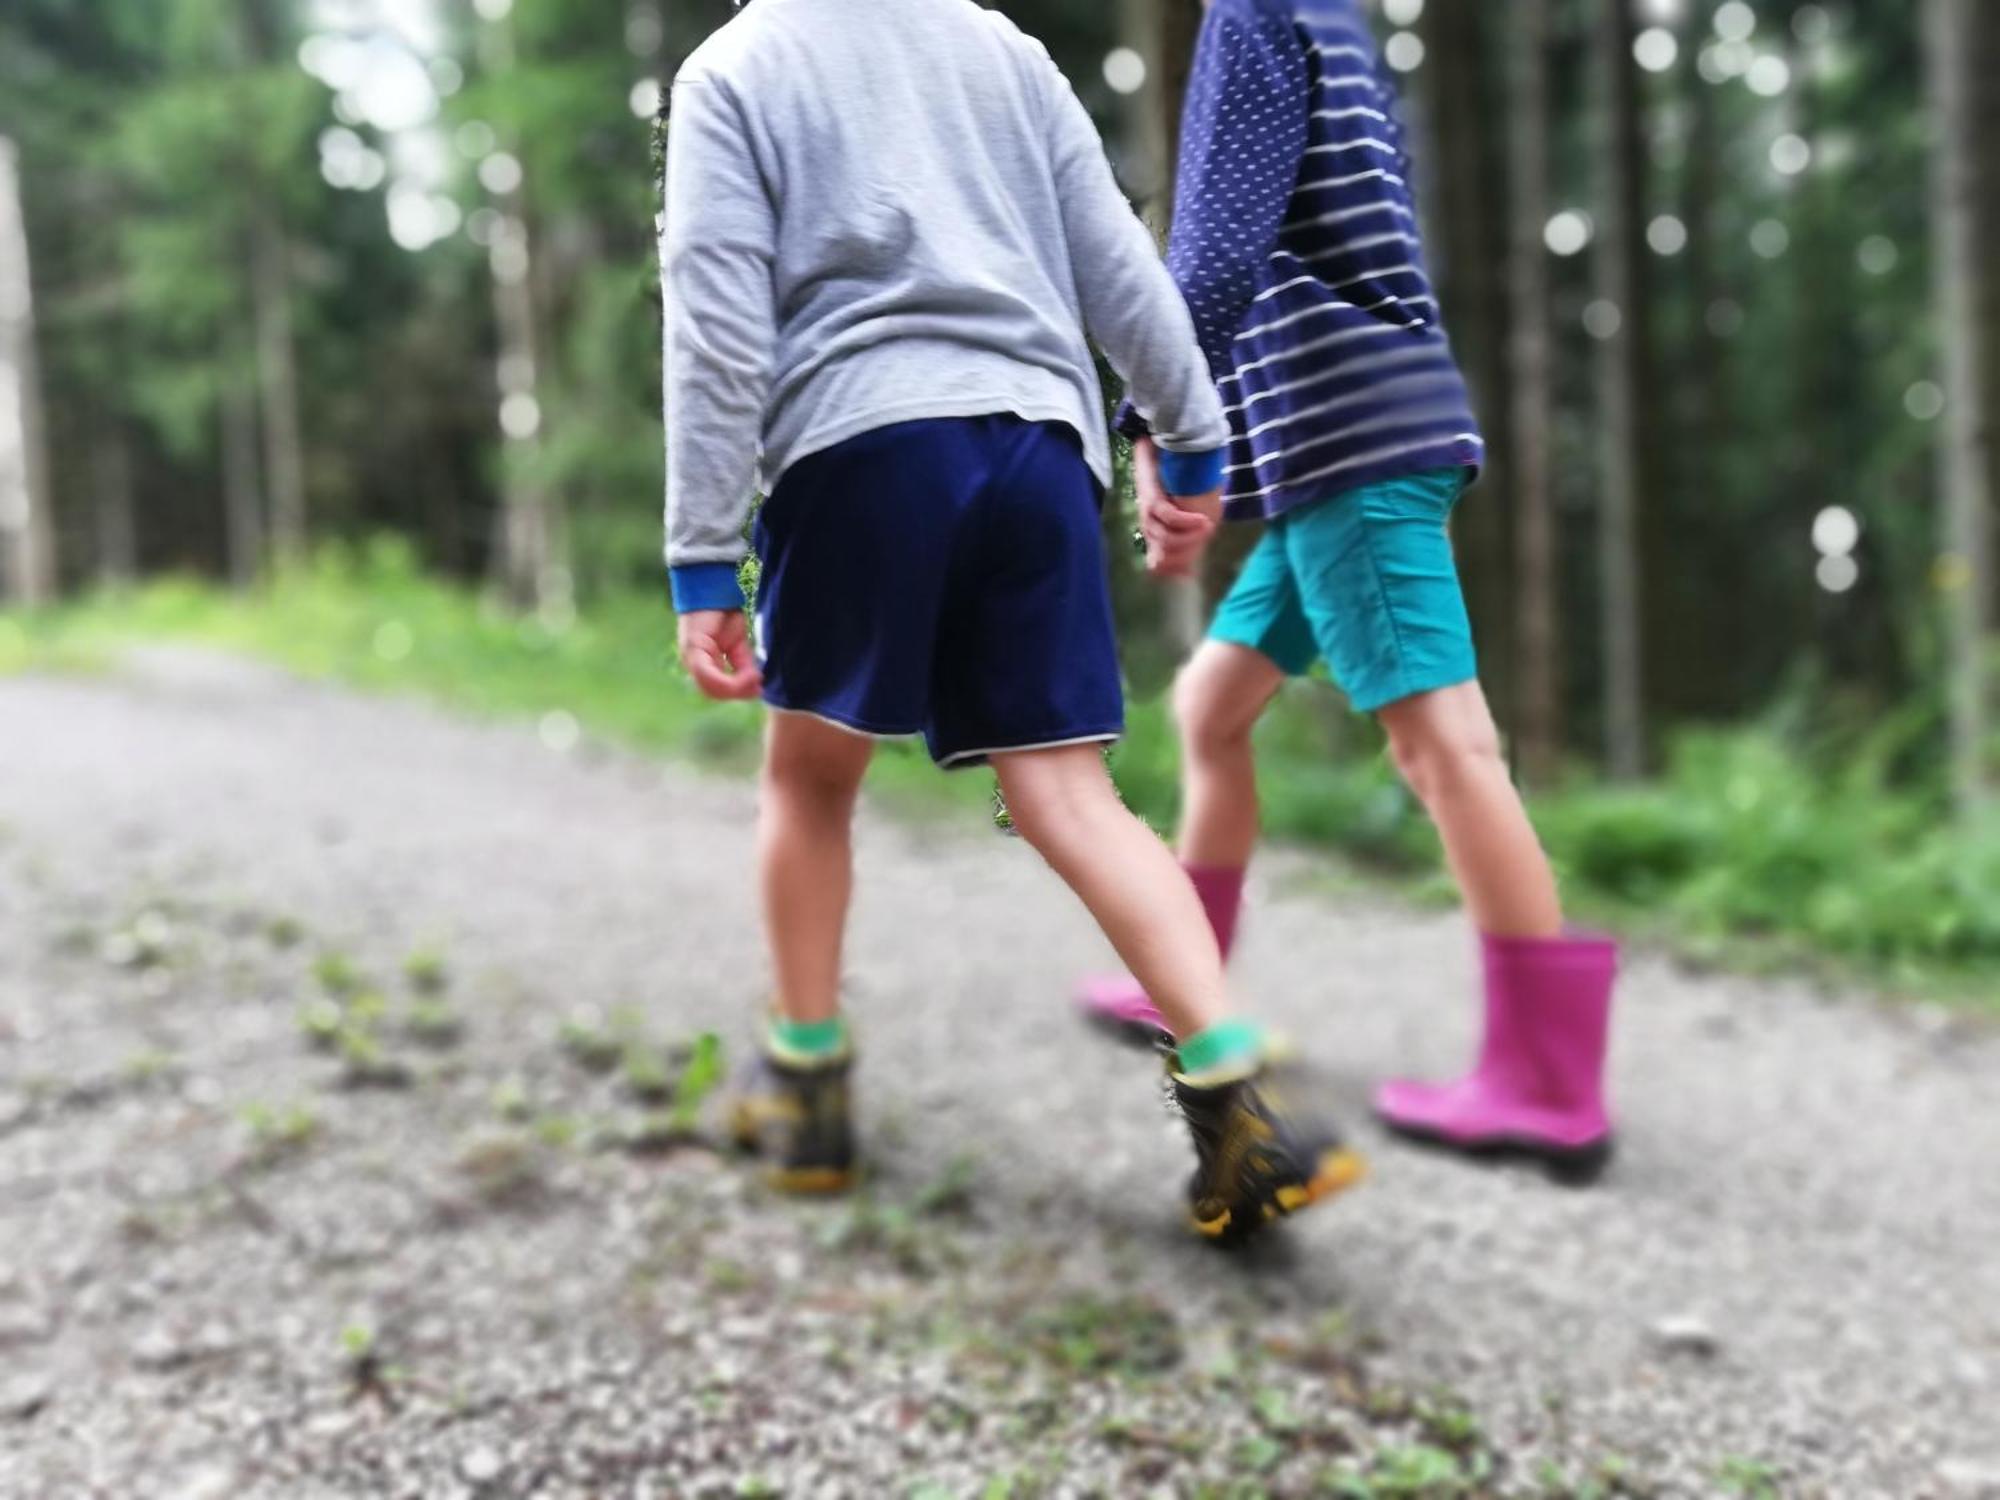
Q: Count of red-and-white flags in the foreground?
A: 0